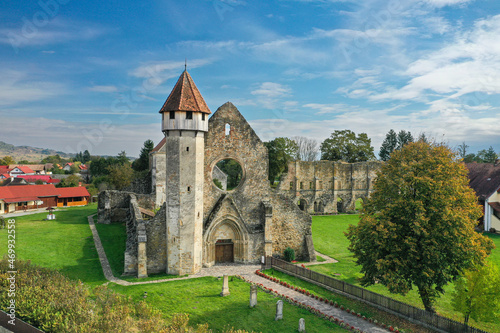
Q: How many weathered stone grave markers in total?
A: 4